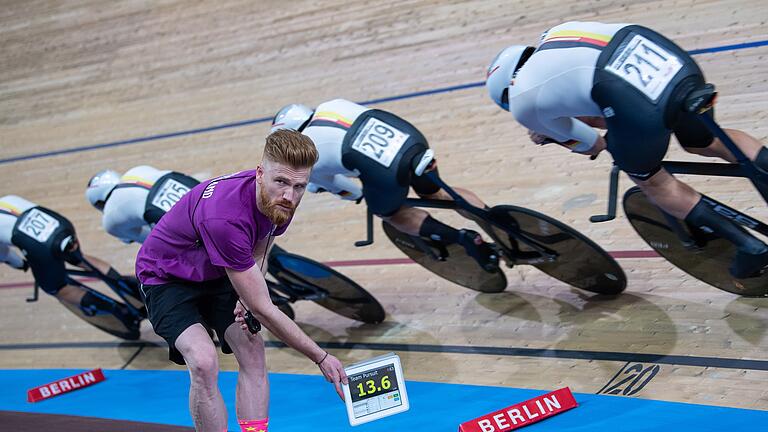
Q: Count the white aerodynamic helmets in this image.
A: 3